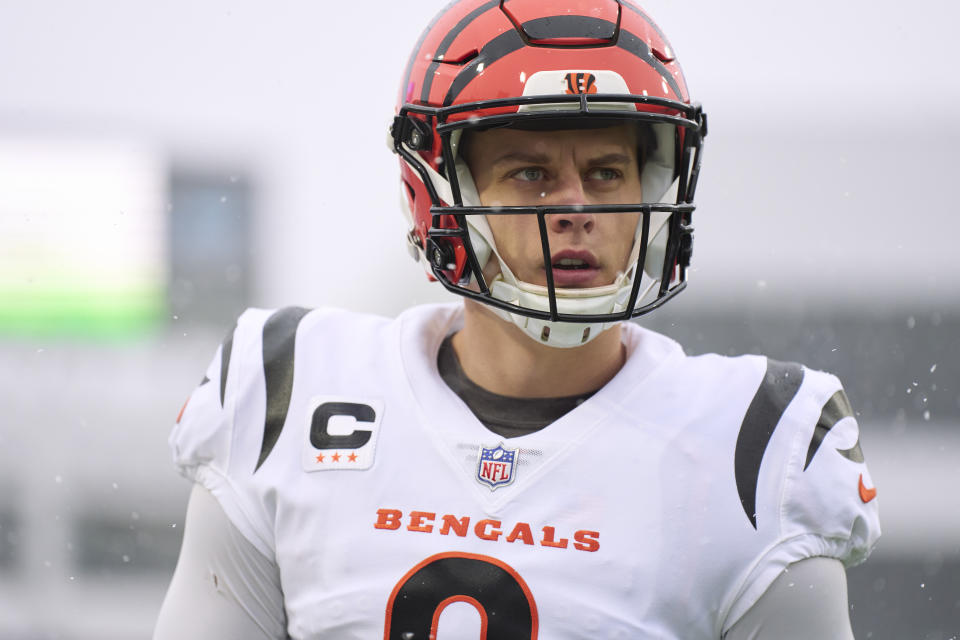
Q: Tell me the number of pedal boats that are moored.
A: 0